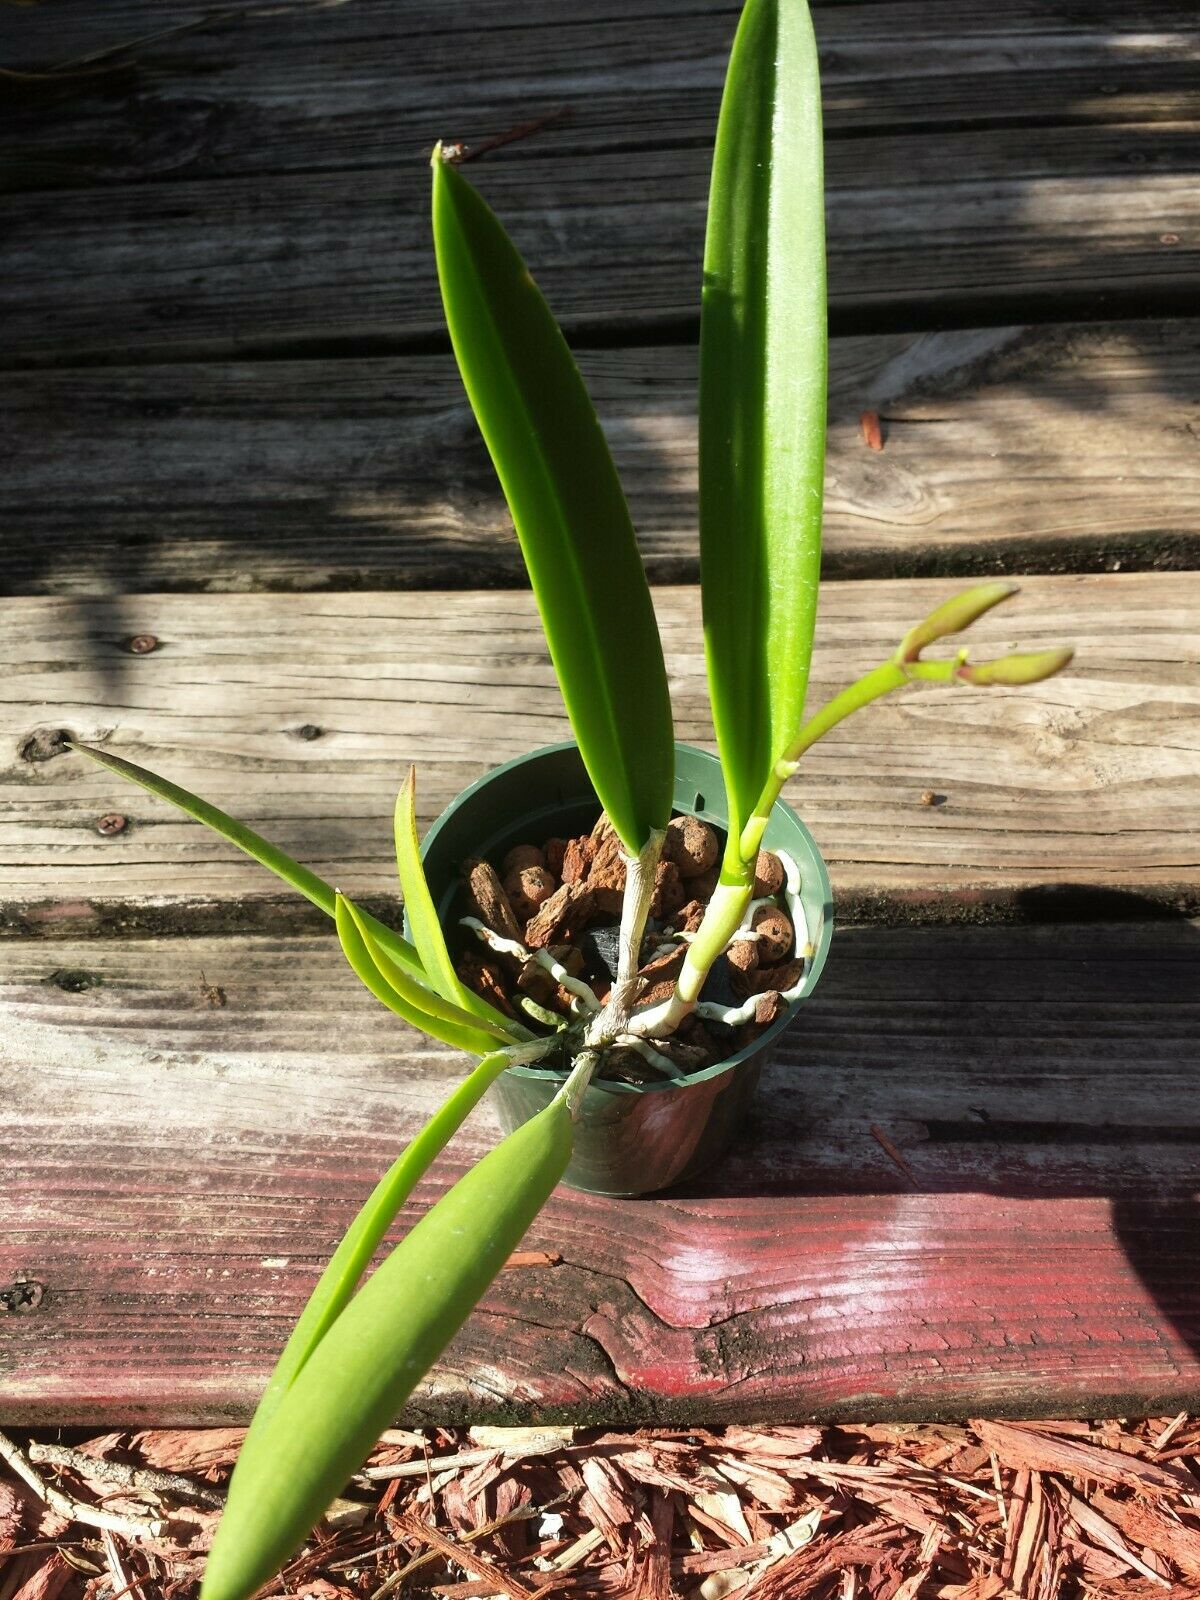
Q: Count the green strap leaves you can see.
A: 7